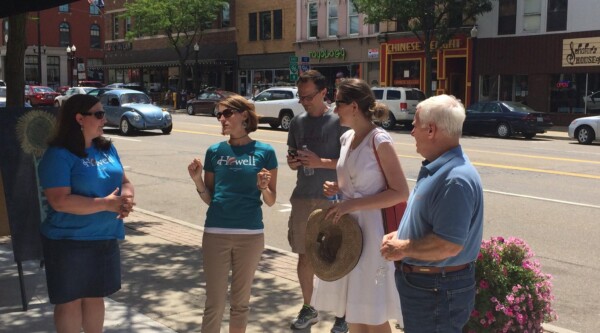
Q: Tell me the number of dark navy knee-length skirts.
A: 1